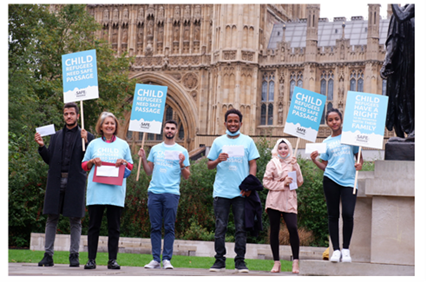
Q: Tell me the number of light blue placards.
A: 4